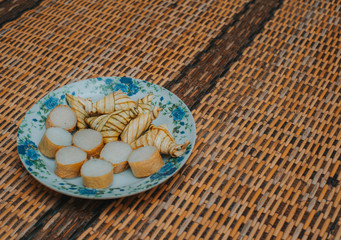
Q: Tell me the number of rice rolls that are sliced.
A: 7